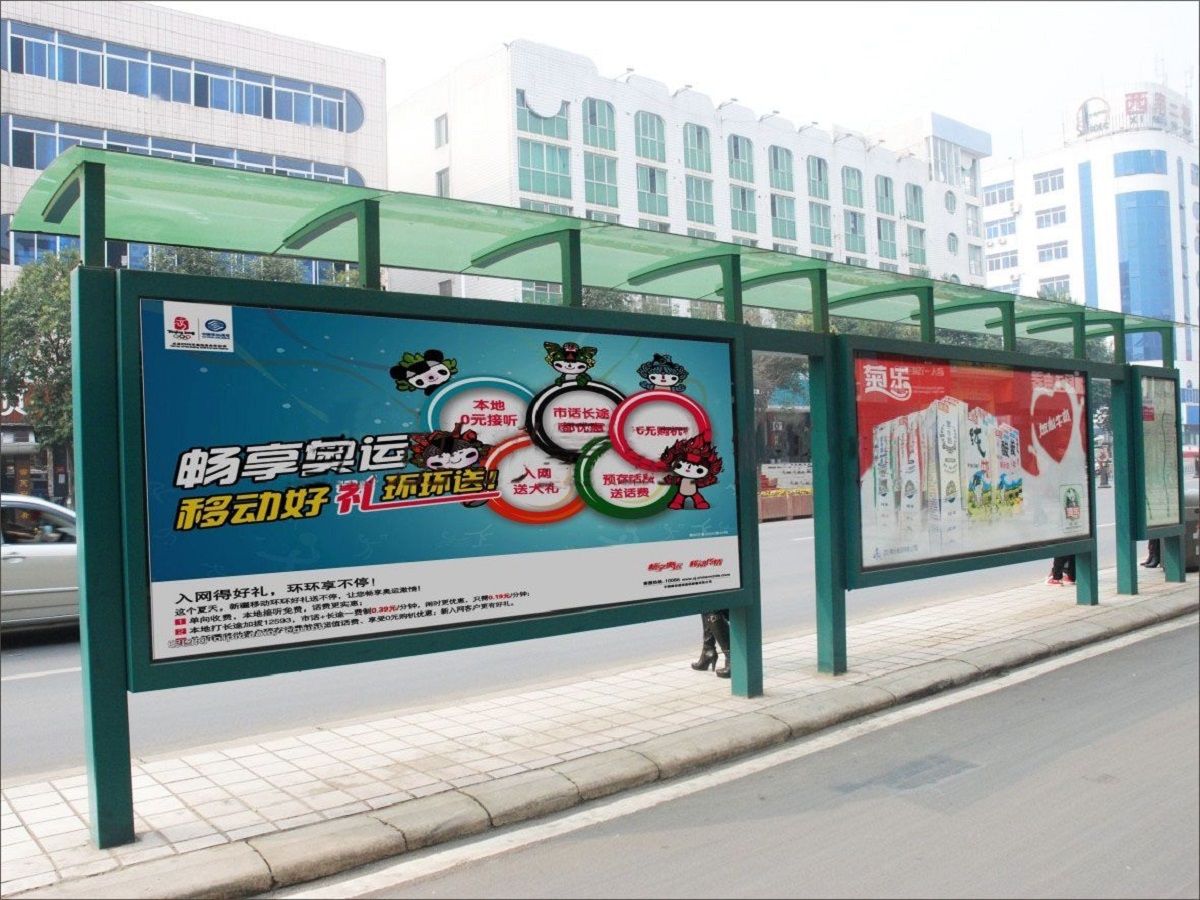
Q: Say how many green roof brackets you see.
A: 10